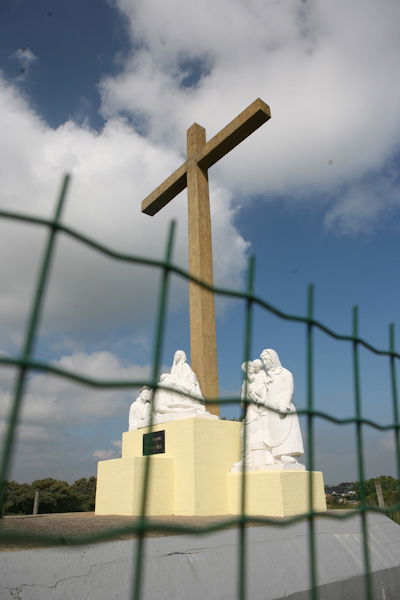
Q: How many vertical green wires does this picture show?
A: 6